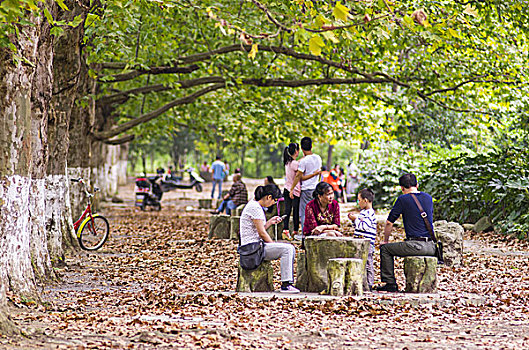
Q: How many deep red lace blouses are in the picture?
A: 1